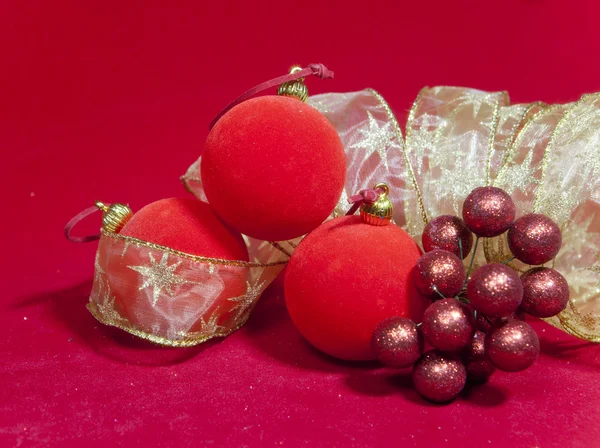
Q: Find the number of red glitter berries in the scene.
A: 12